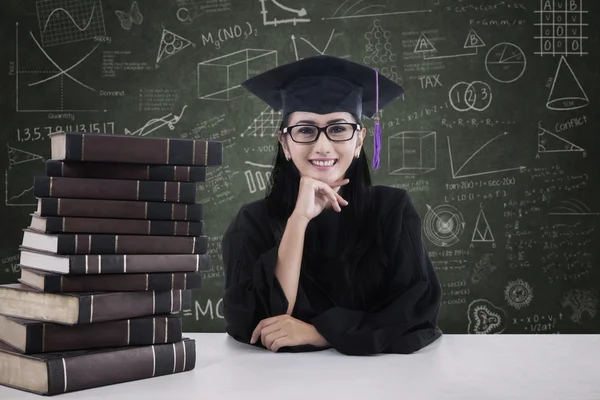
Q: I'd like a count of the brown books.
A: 11